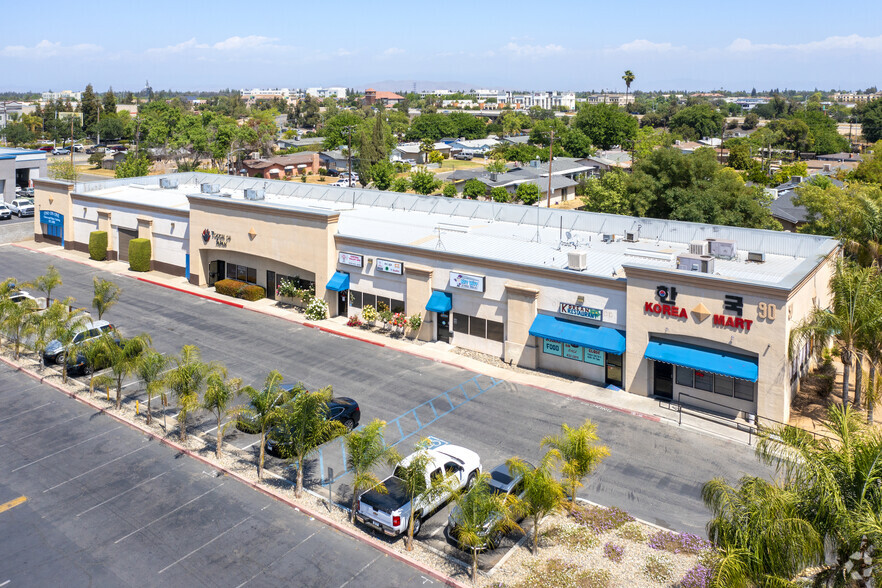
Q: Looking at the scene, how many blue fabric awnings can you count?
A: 4